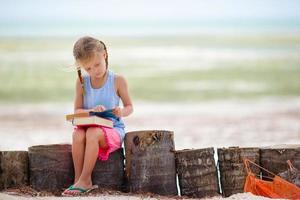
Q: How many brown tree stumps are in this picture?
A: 7